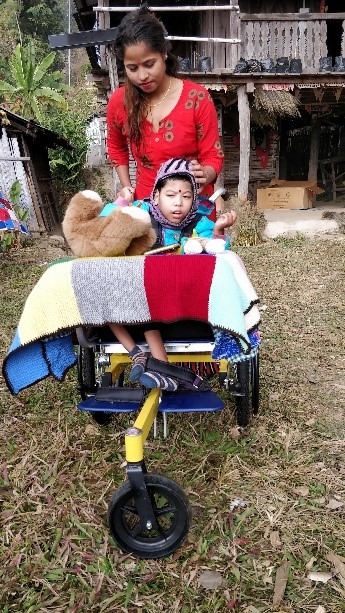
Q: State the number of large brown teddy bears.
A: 1